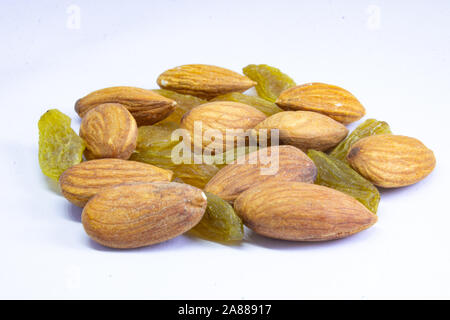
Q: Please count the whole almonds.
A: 11